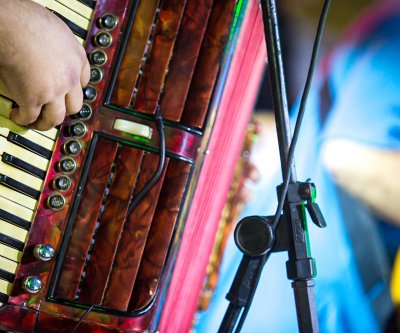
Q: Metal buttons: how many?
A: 13